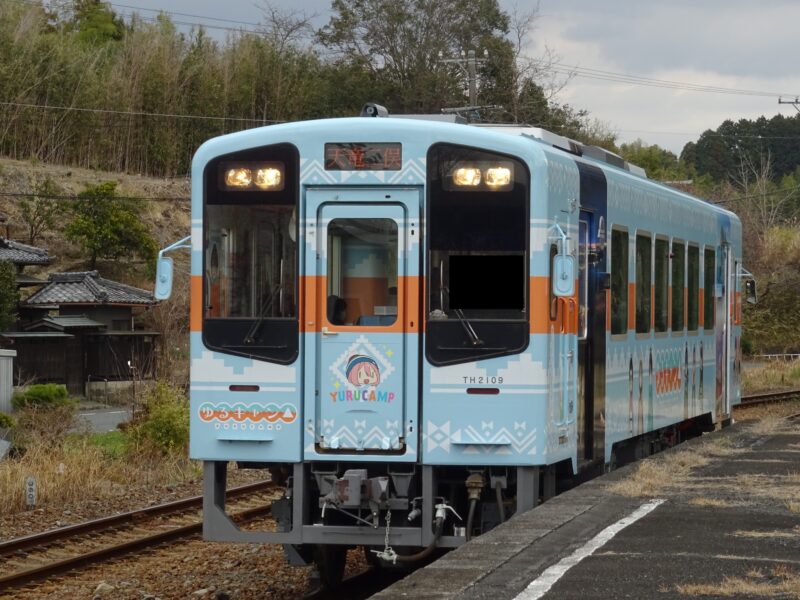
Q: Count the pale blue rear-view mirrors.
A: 2